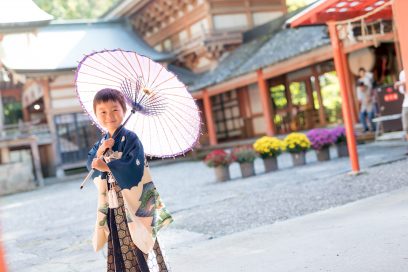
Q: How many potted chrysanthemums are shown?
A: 6